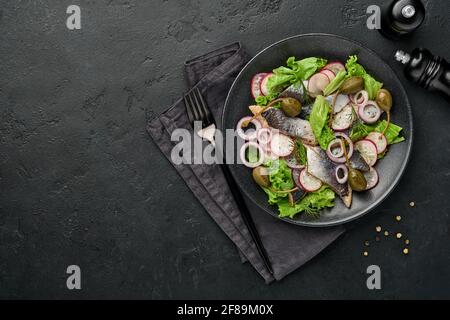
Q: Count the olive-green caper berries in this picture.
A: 5